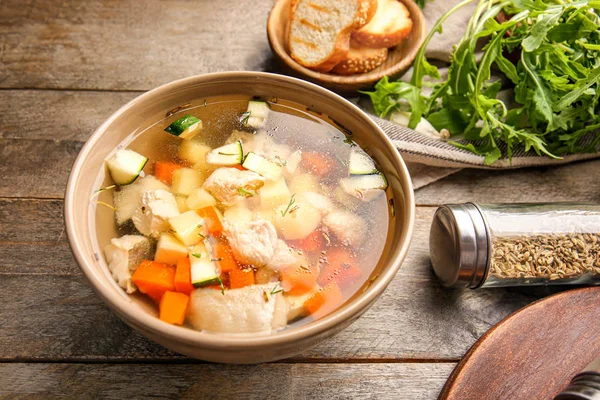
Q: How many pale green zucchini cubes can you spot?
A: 8